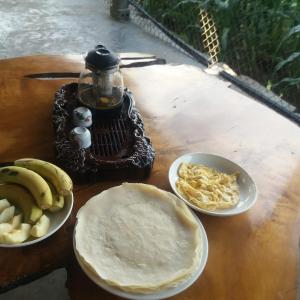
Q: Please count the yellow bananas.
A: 4